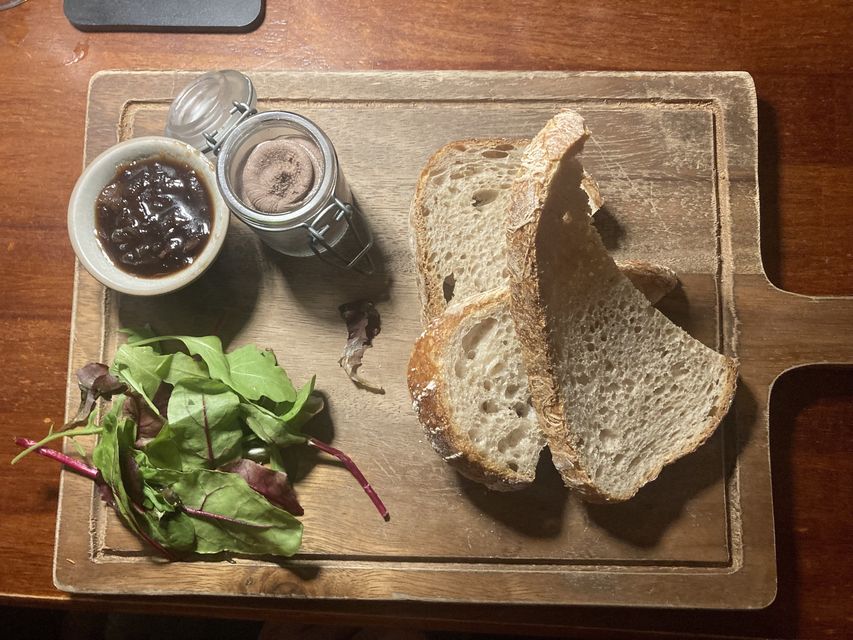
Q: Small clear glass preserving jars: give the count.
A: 1